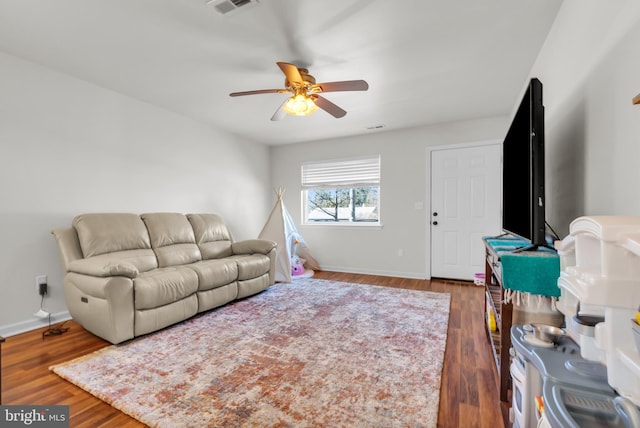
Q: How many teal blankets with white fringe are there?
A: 1